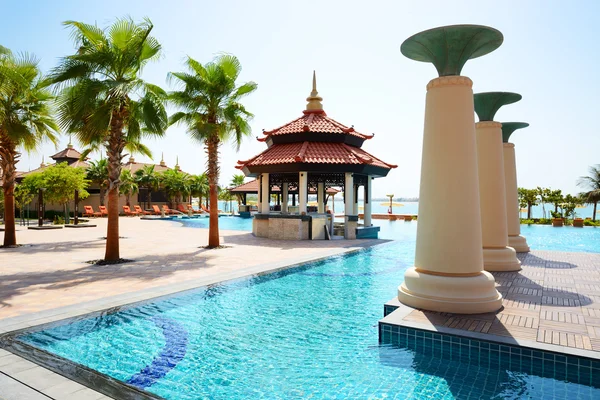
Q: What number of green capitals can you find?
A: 3